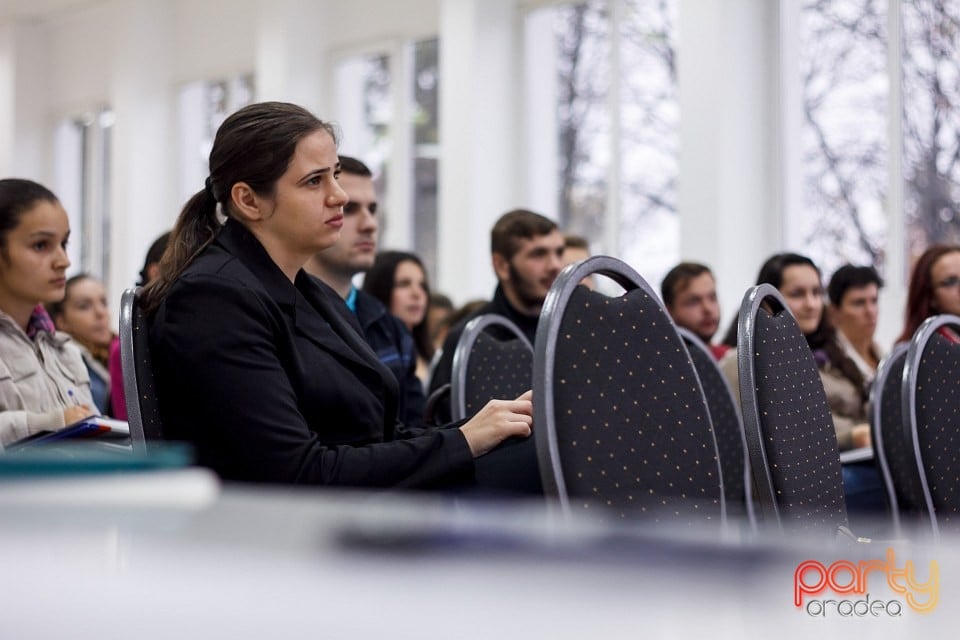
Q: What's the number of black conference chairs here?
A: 7